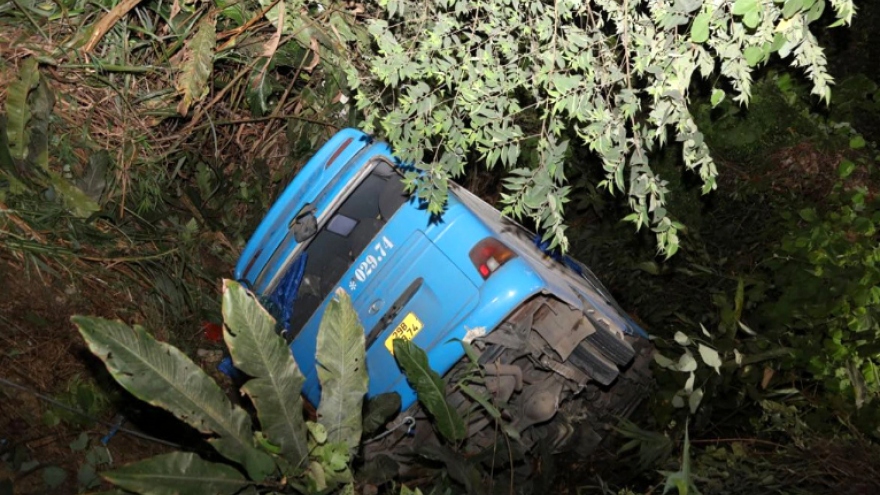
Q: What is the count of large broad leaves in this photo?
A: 5